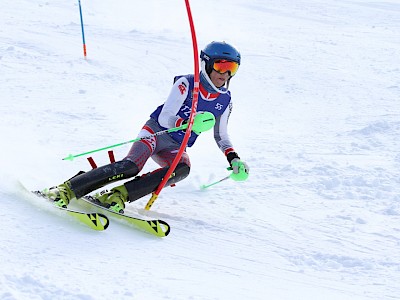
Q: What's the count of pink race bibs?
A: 0